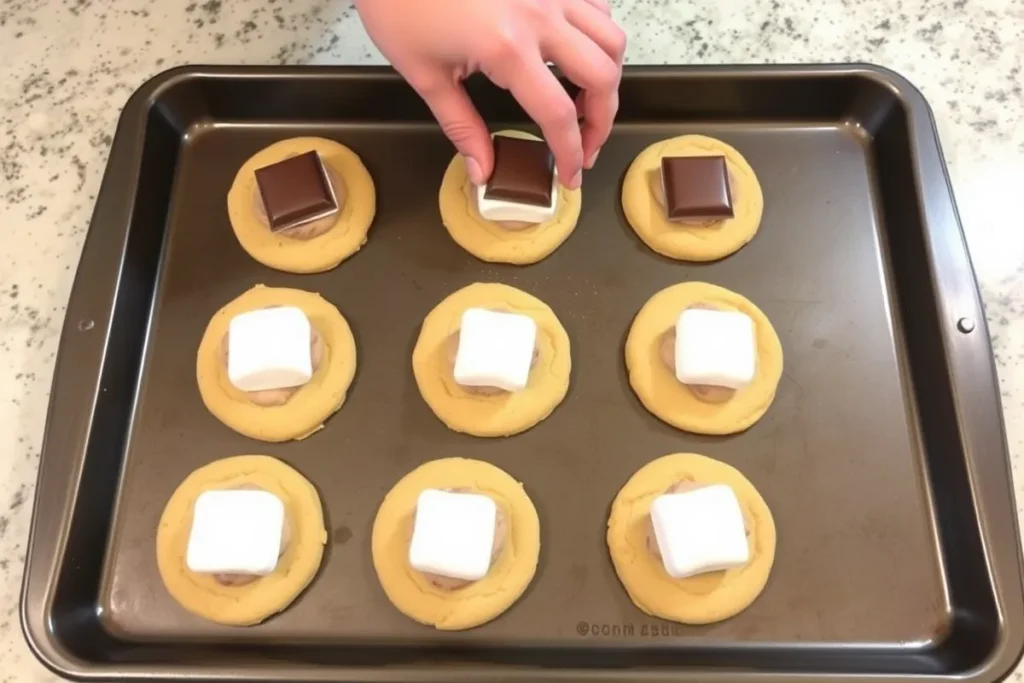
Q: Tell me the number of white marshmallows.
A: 7